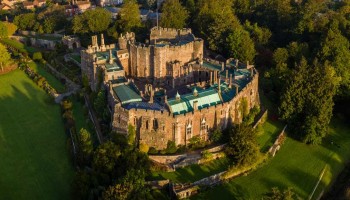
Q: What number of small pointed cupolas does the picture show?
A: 2